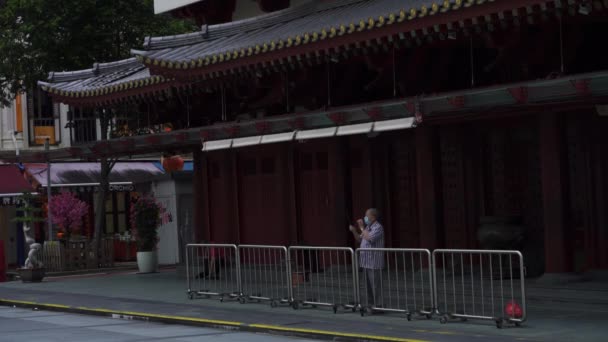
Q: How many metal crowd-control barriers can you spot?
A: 5